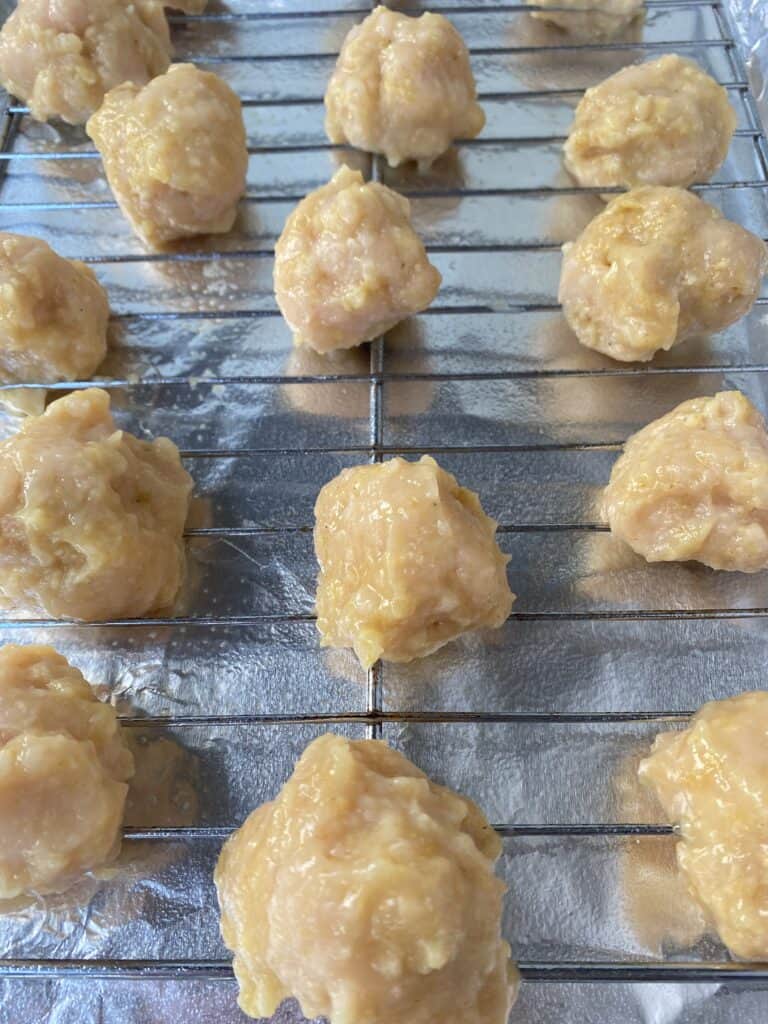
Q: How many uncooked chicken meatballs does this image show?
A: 15